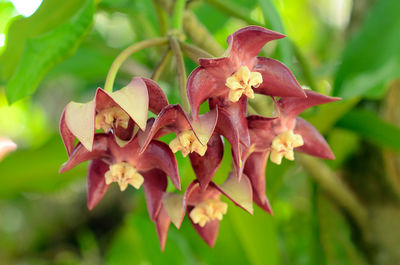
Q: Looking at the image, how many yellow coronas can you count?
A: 6